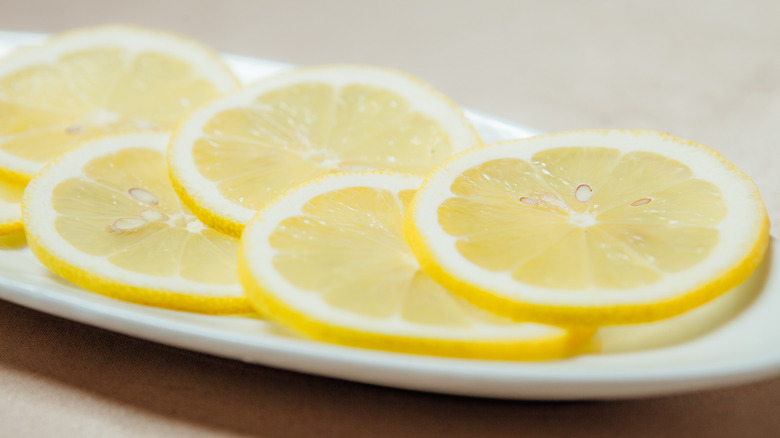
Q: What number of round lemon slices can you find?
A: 6